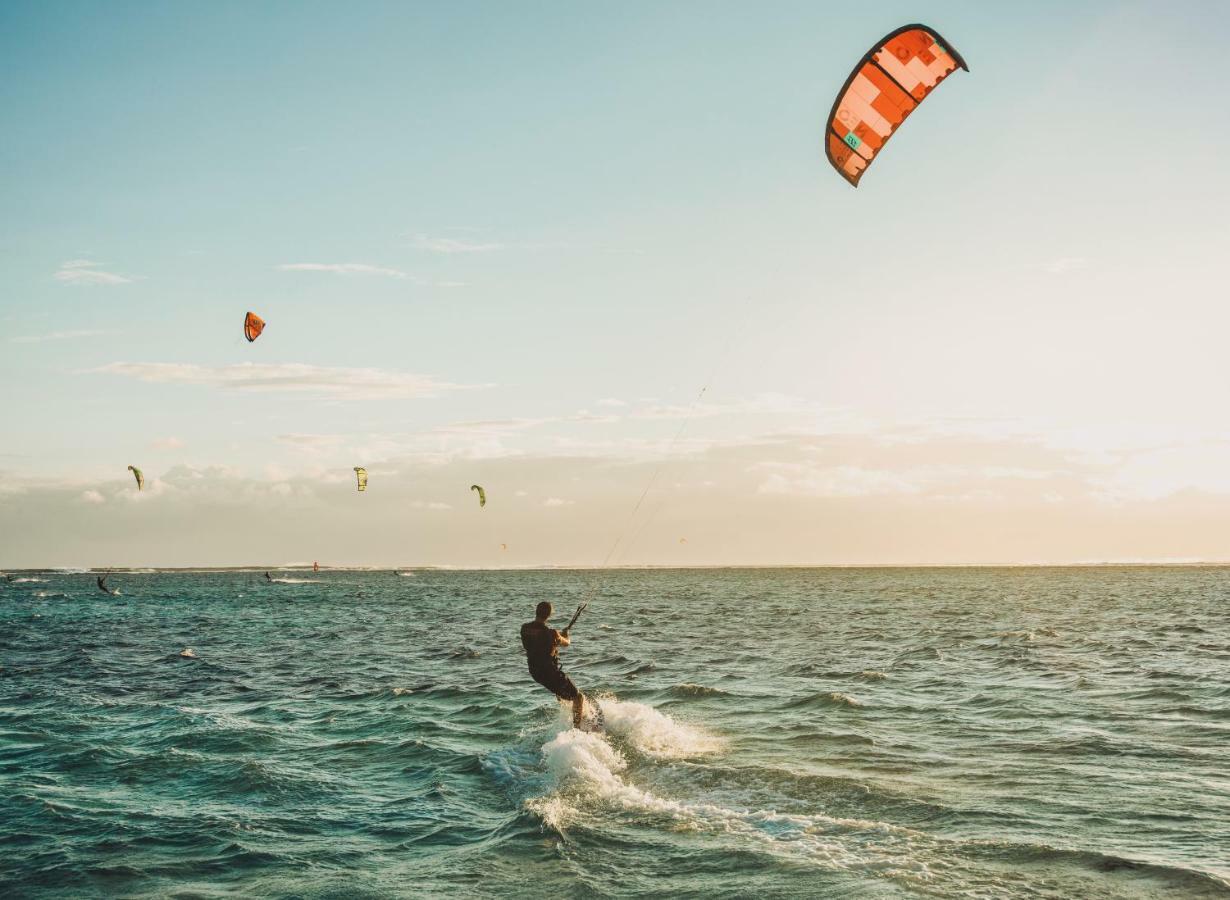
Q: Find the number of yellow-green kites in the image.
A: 3